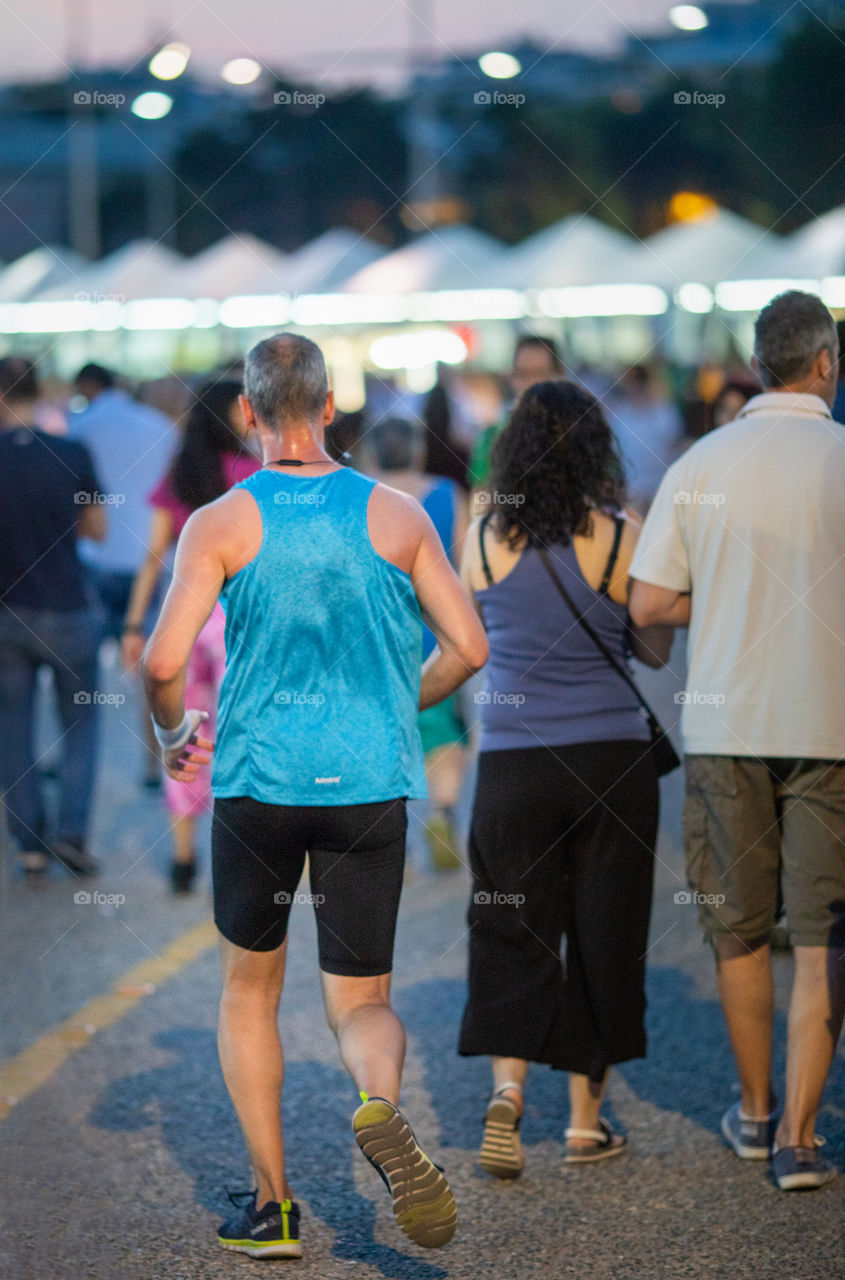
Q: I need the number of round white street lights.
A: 5